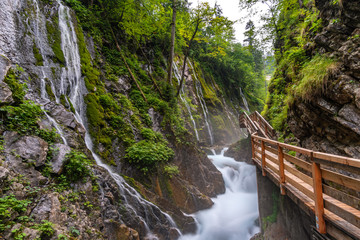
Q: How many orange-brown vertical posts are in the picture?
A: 4